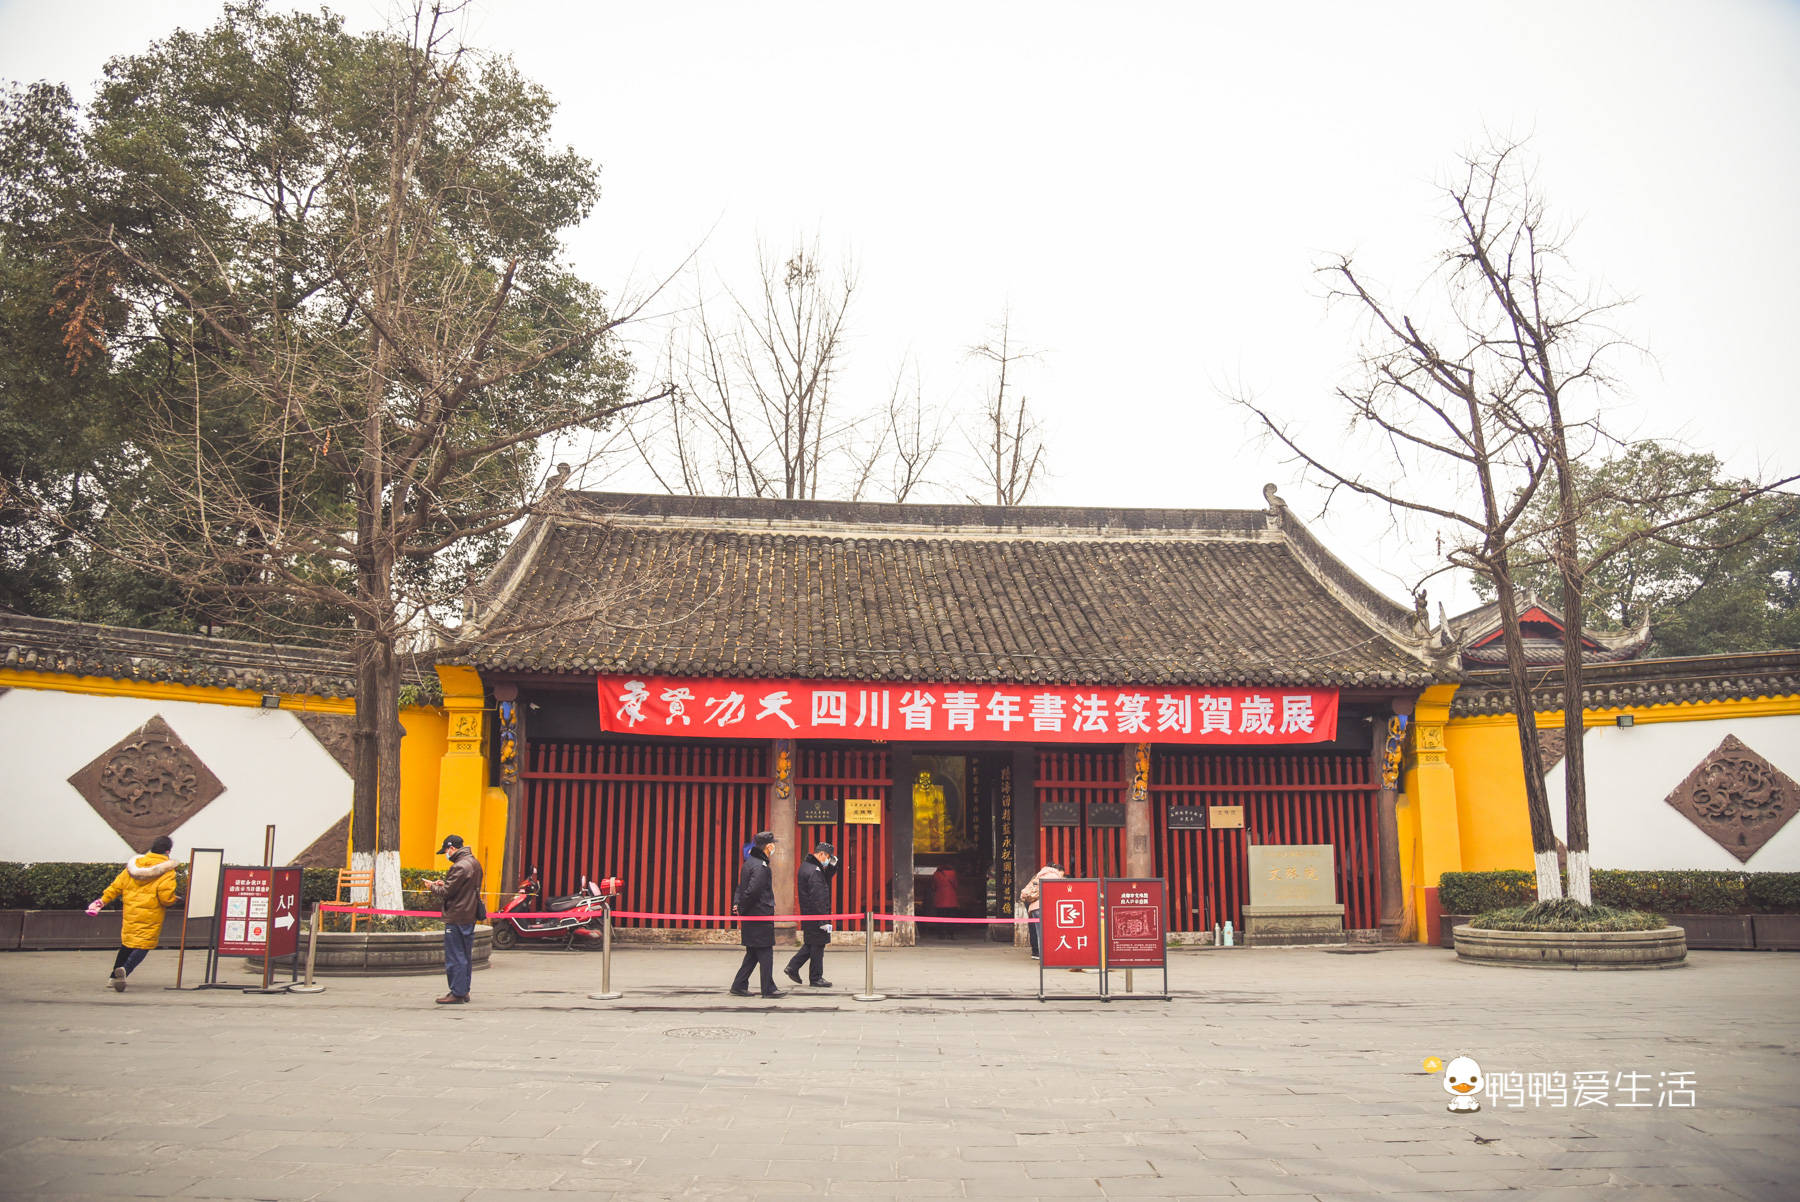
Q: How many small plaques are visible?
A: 6